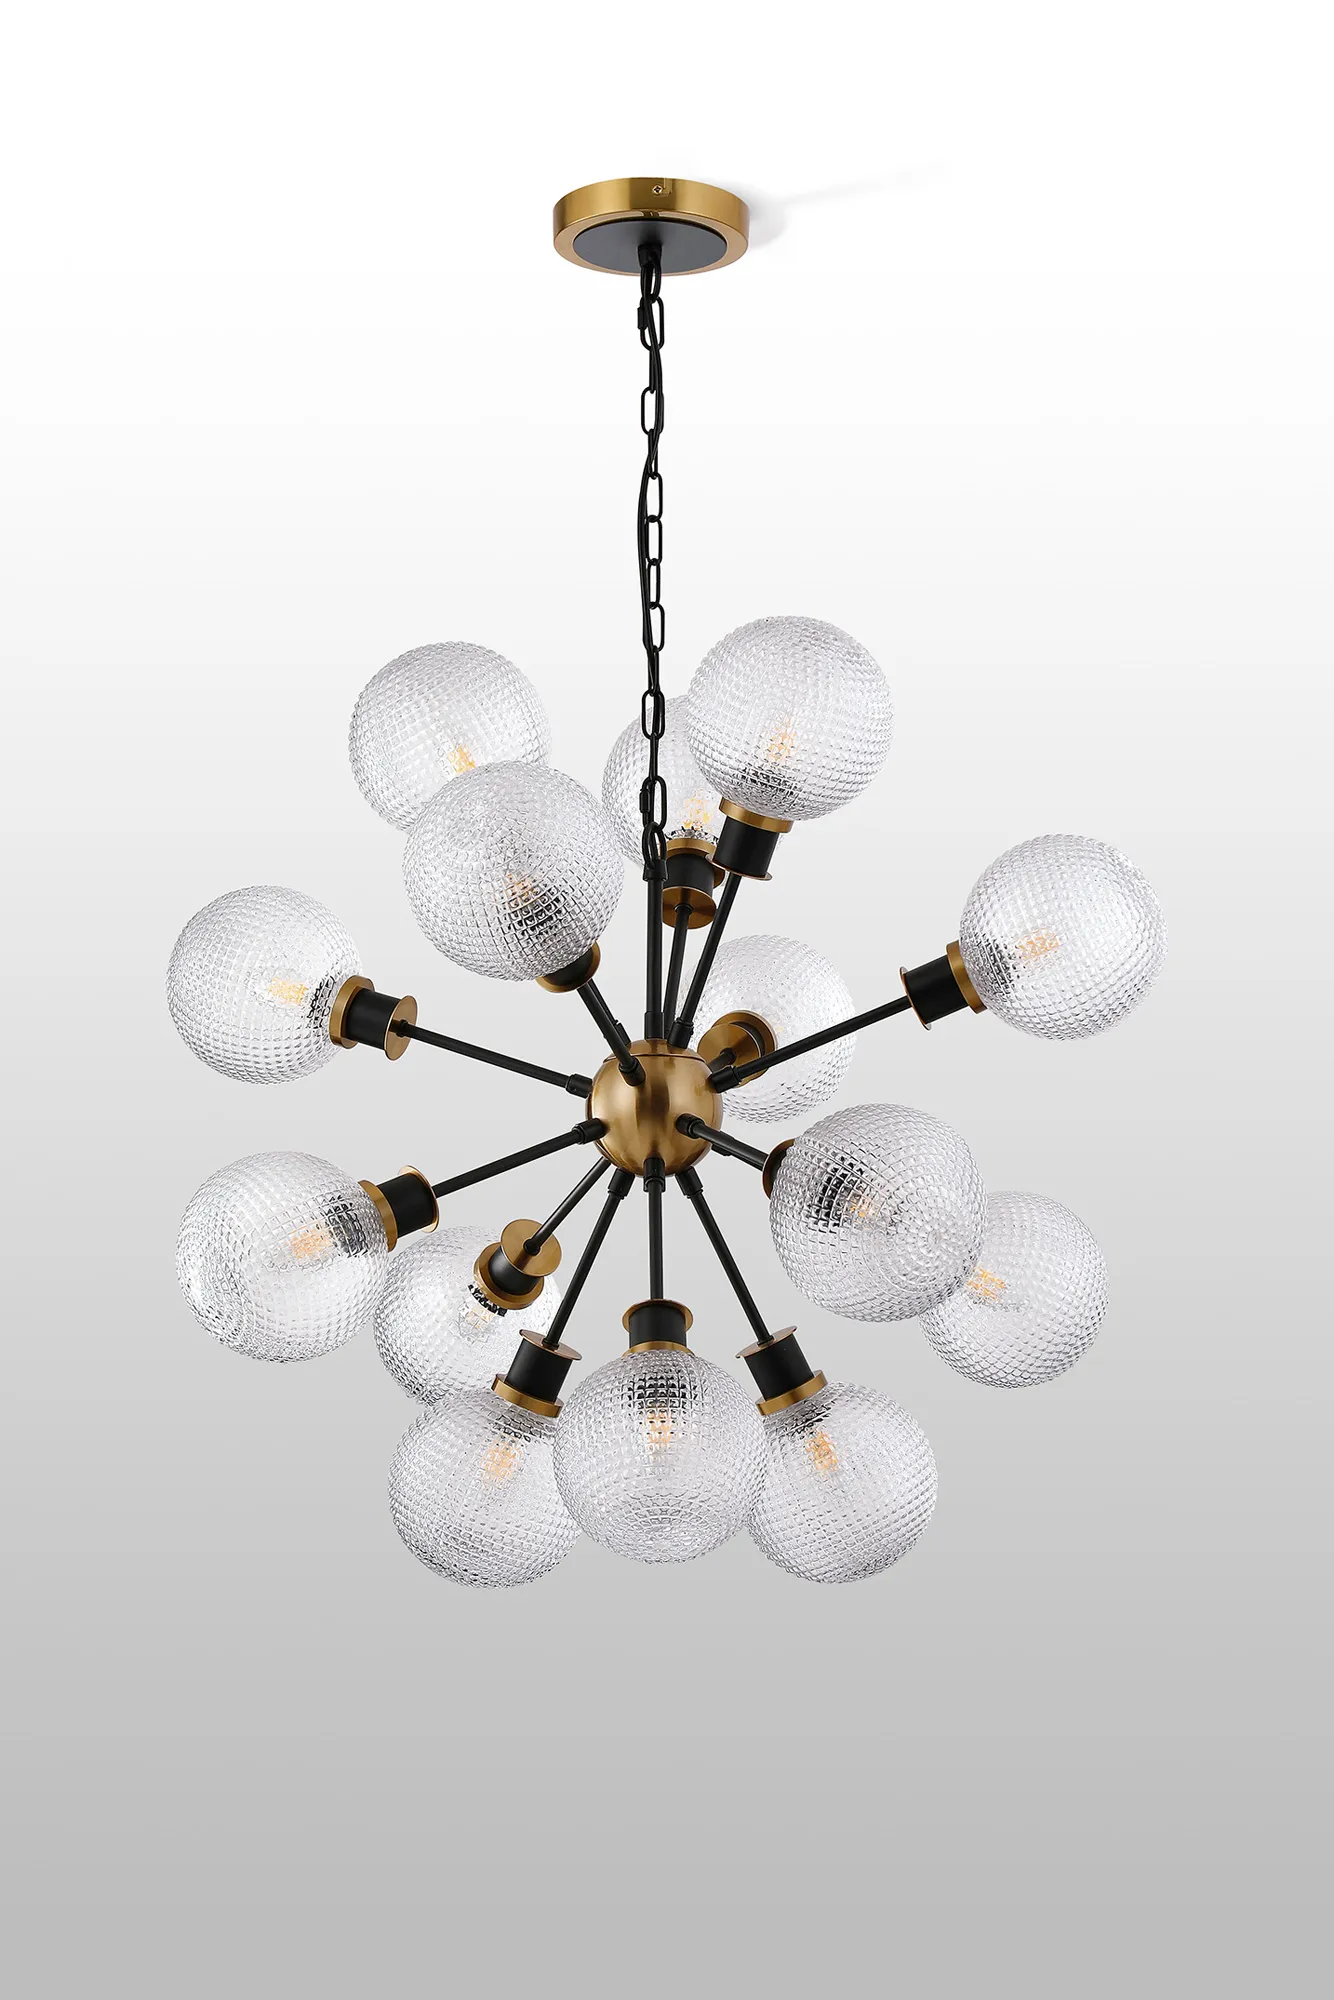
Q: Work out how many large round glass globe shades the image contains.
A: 14